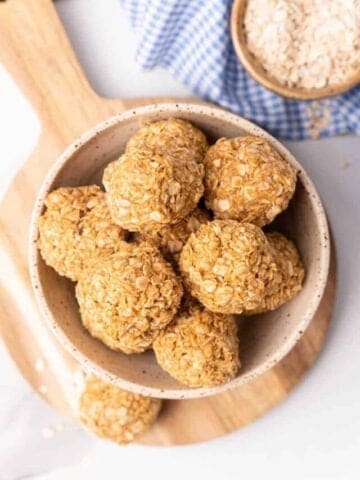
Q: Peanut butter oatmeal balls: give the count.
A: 10